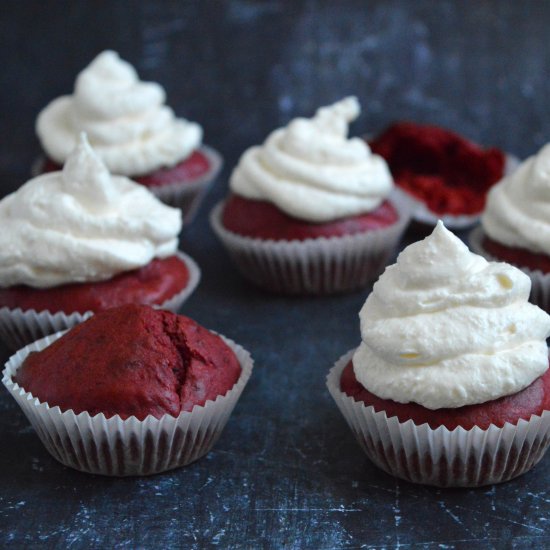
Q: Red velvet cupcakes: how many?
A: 7